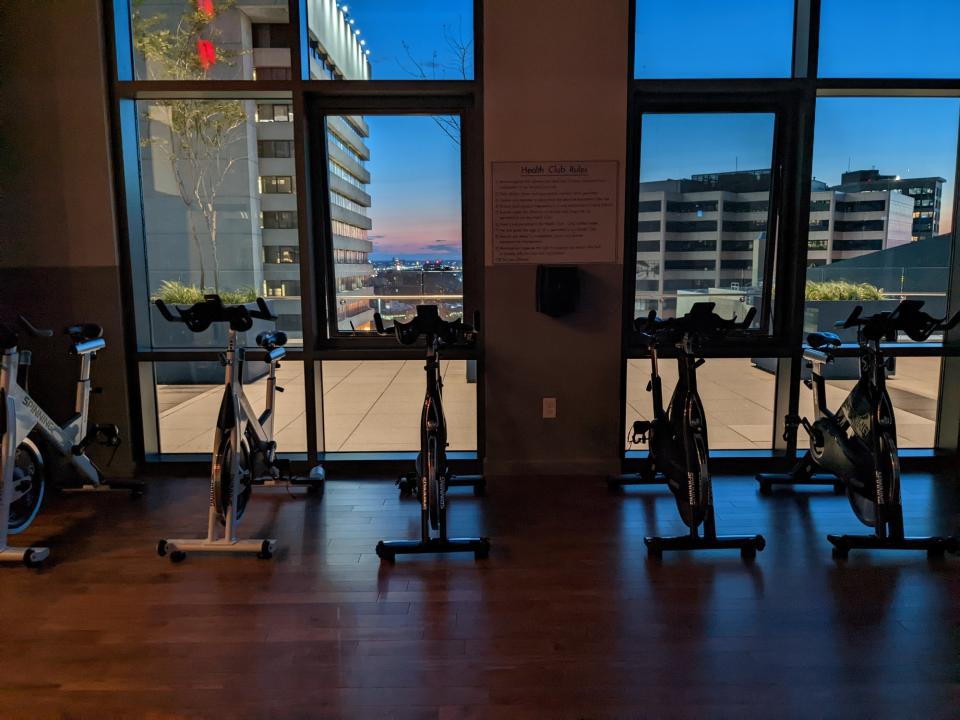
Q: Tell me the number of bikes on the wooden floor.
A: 5